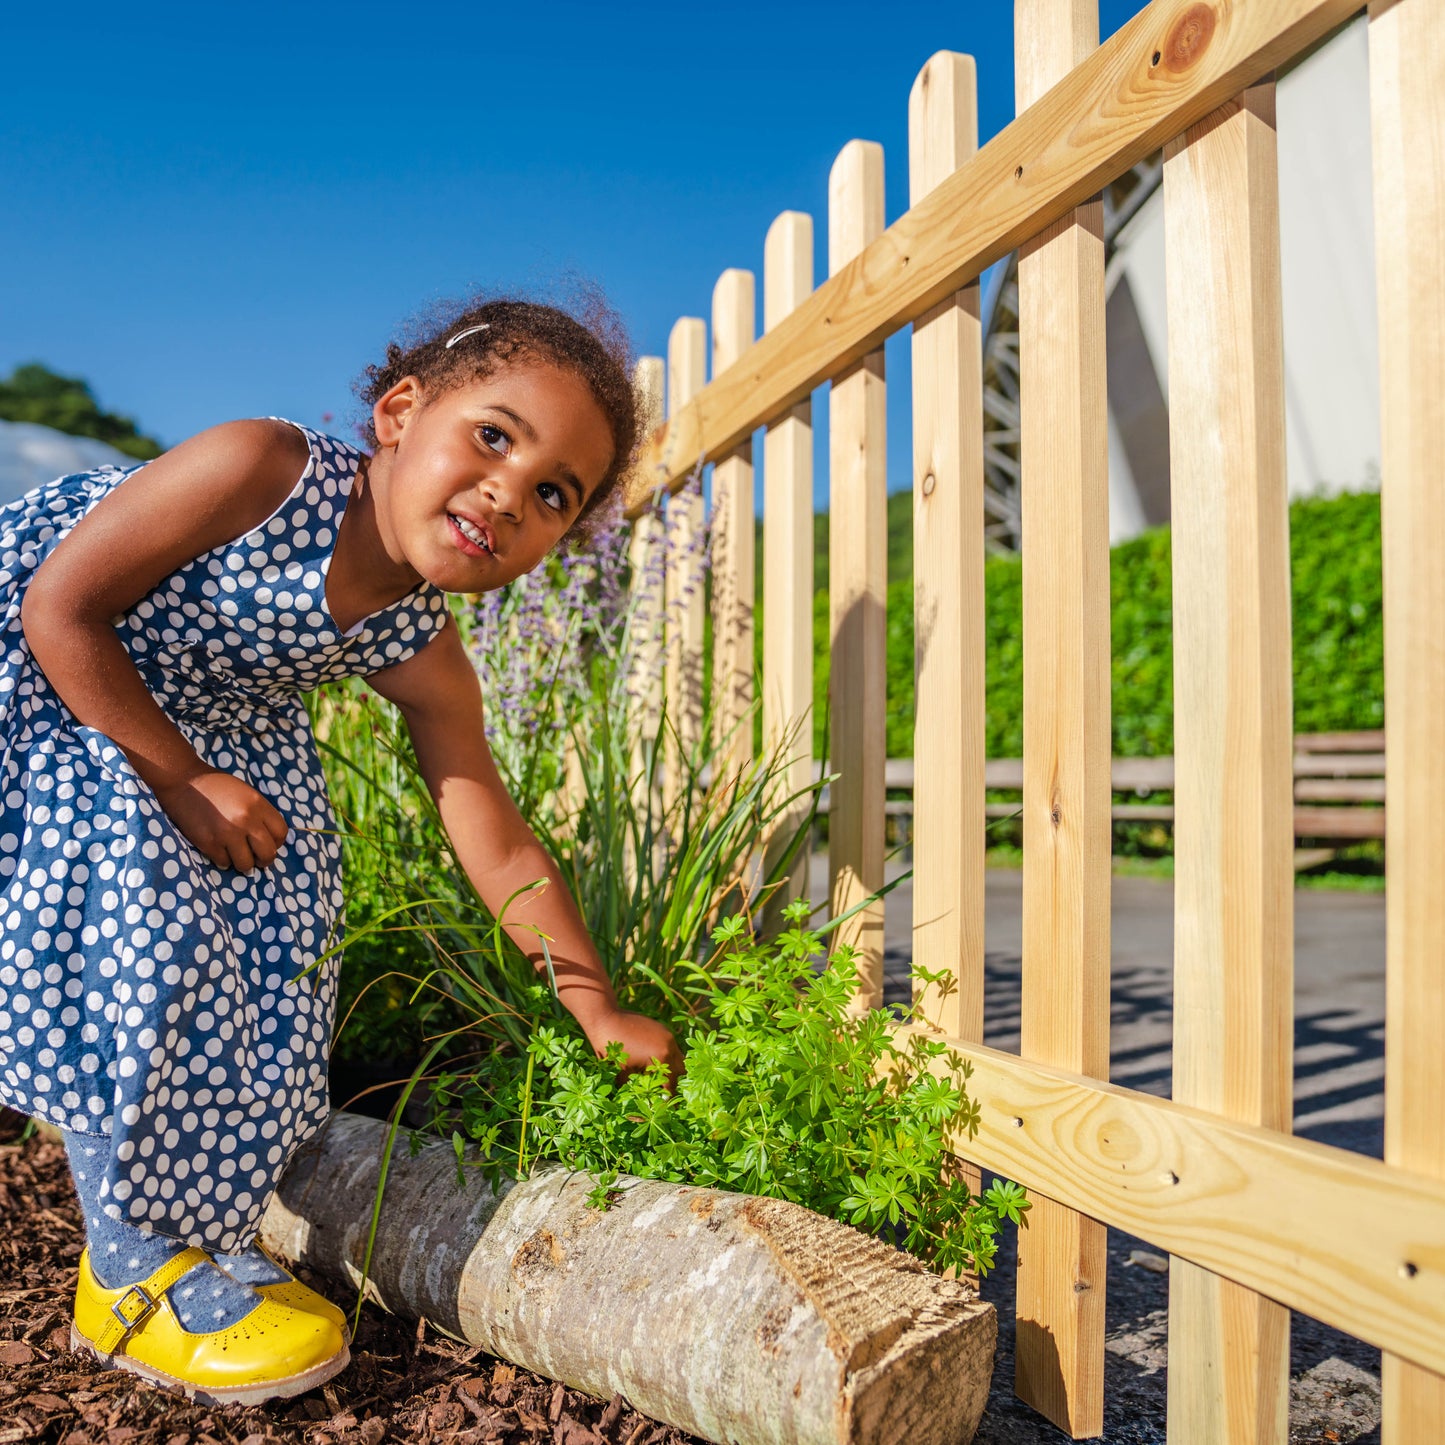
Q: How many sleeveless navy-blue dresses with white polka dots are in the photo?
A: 1